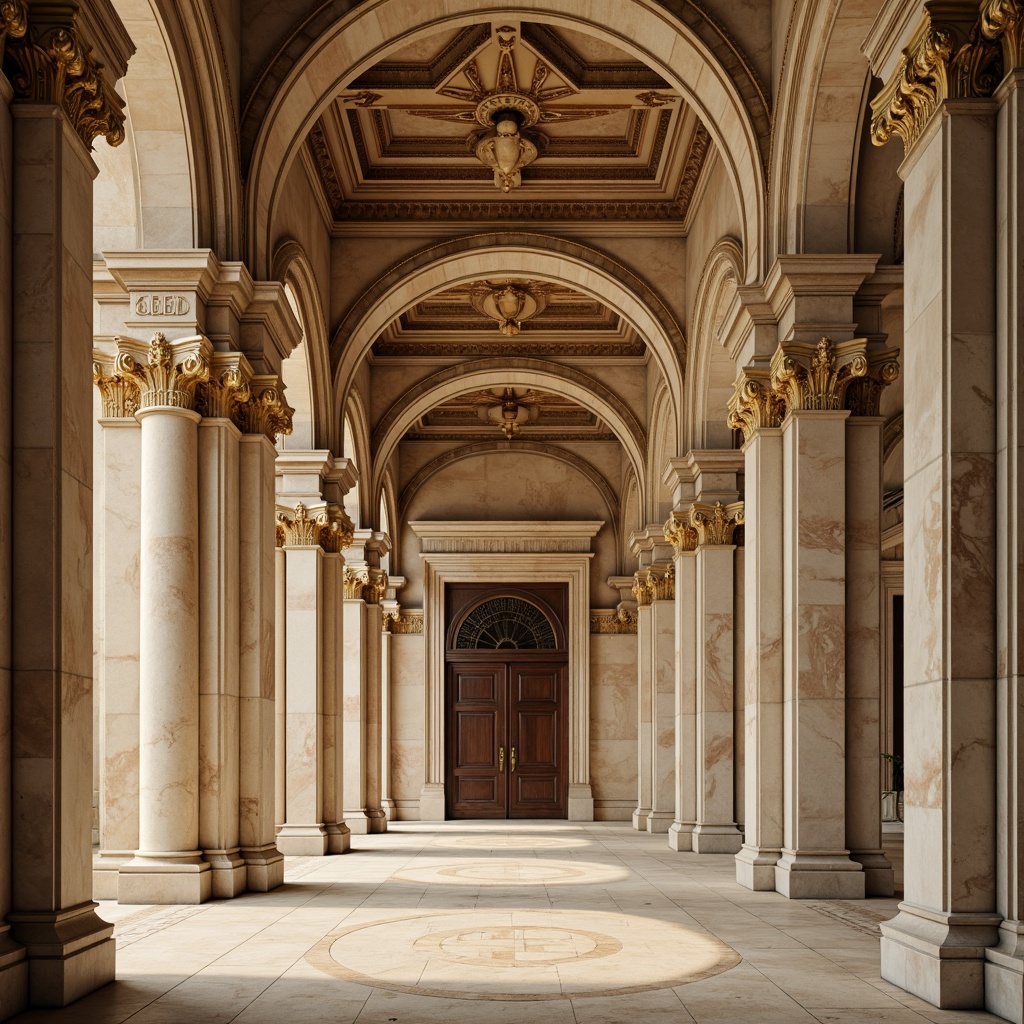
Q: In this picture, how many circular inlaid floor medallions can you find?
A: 3